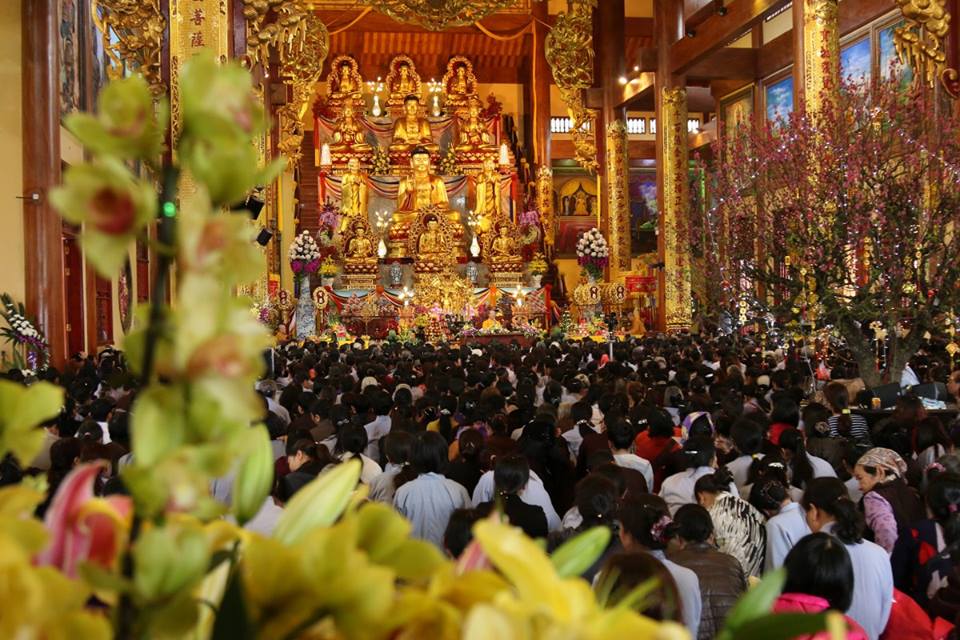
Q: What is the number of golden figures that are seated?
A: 10